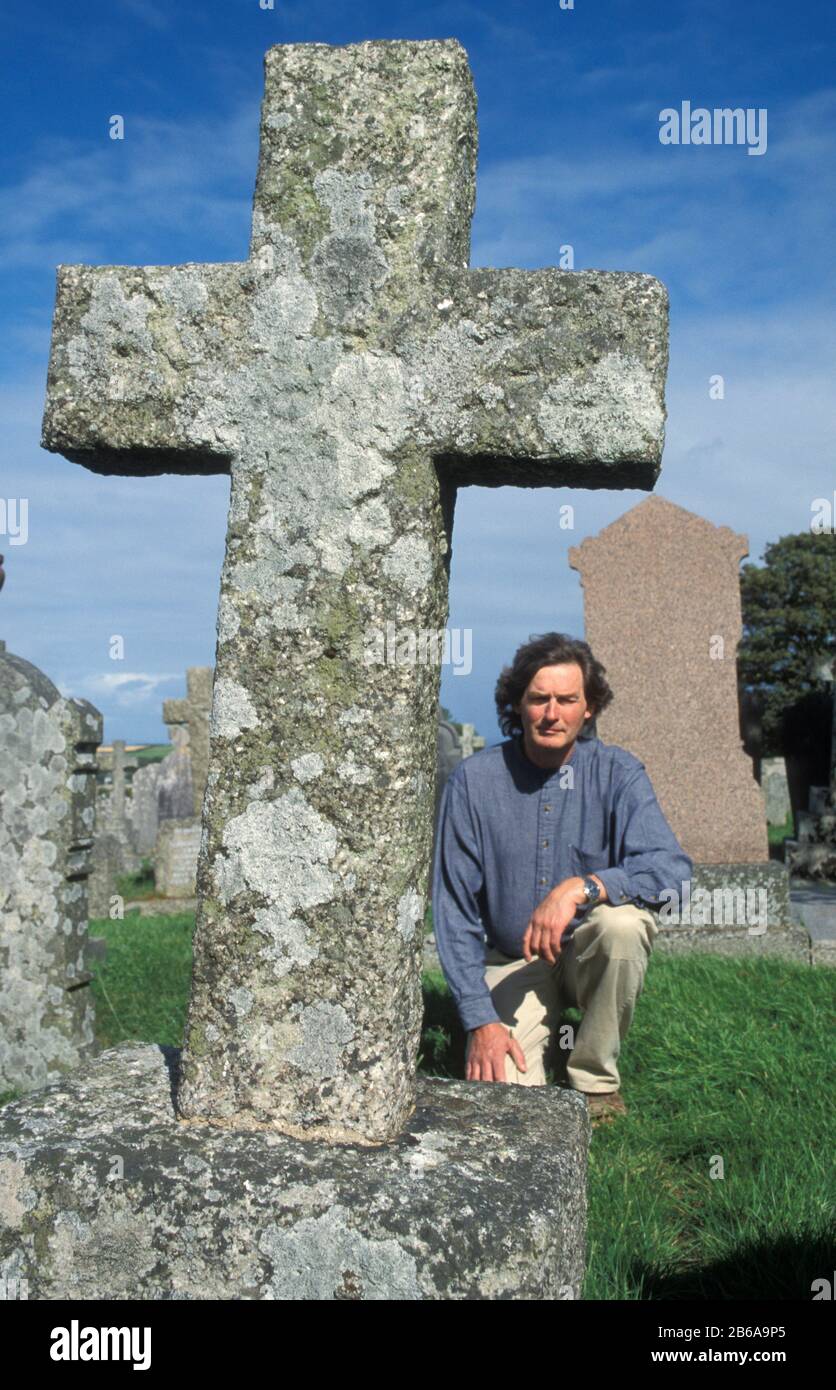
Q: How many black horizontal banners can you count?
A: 1